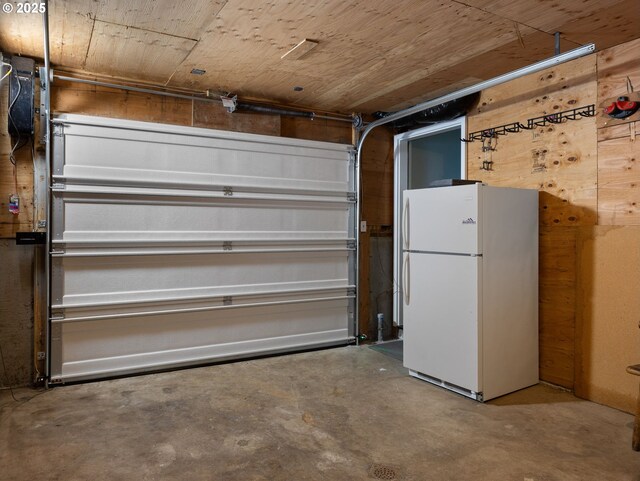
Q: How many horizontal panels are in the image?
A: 4